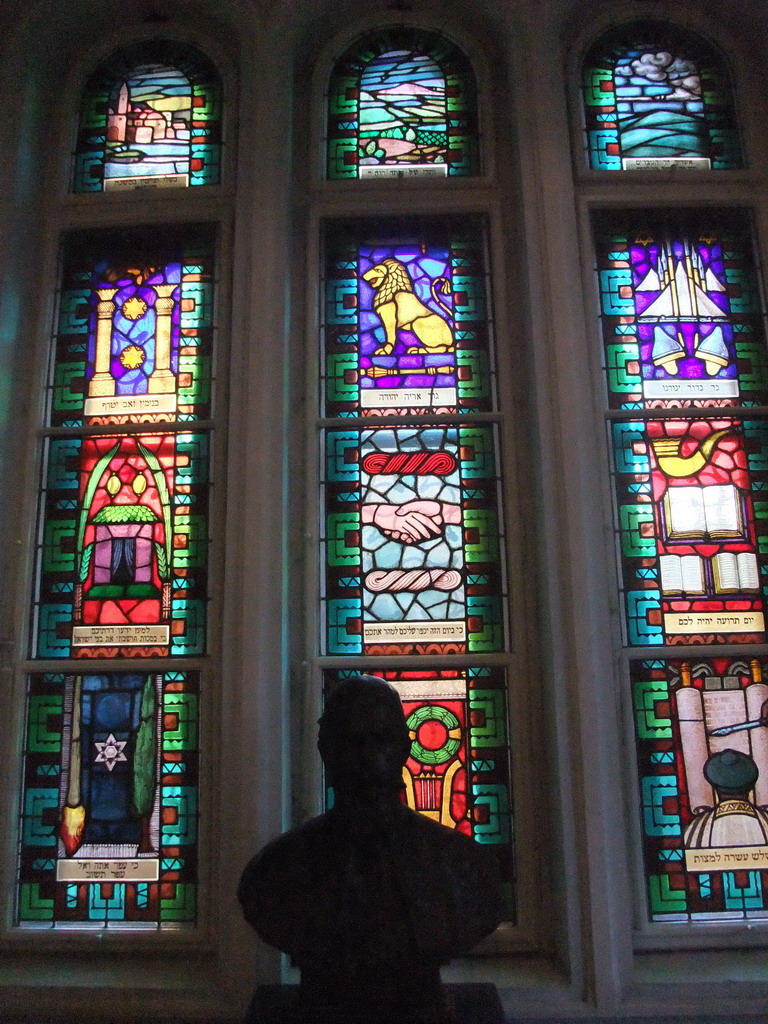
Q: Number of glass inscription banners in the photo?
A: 11